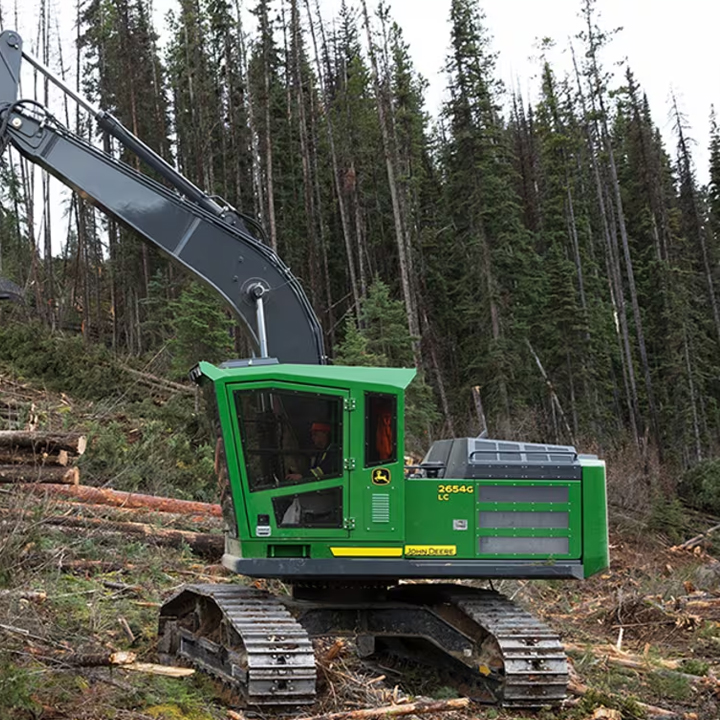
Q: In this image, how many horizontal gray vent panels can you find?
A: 3